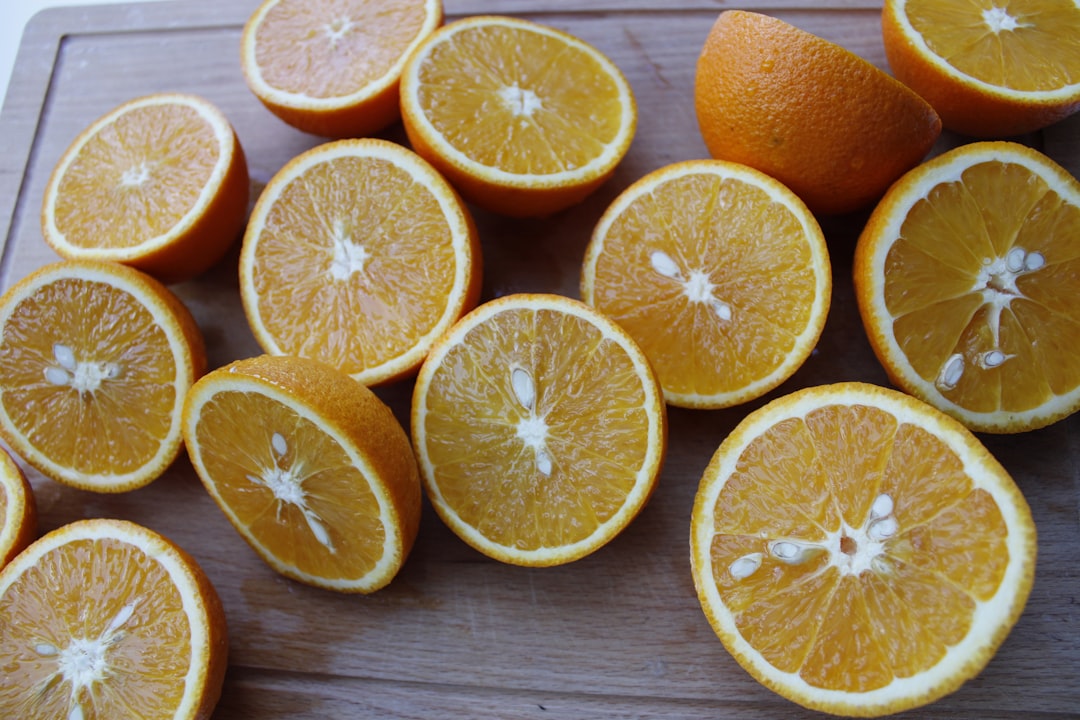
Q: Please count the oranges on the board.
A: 14